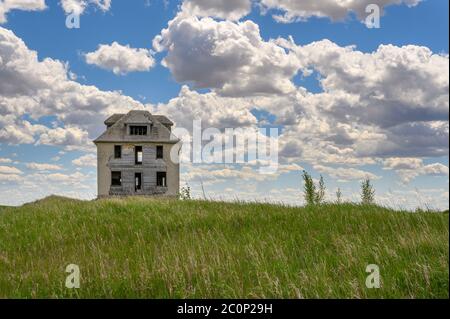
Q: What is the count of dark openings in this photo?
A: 7